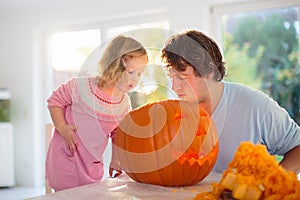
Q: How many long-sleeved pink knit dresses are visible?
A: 1